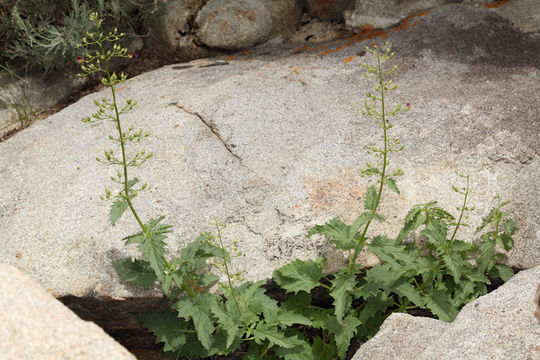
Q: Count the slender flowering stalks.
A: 4